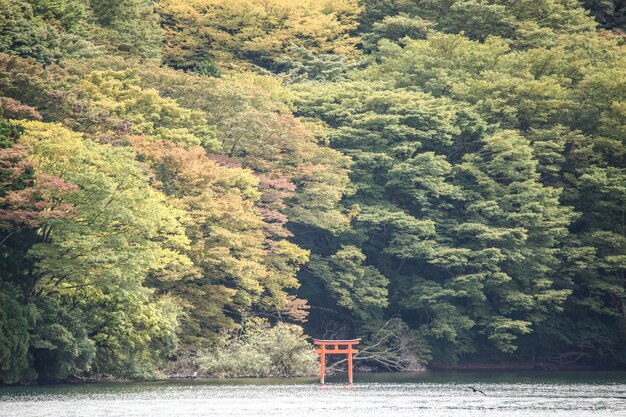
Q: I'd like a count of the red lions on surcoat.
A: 0